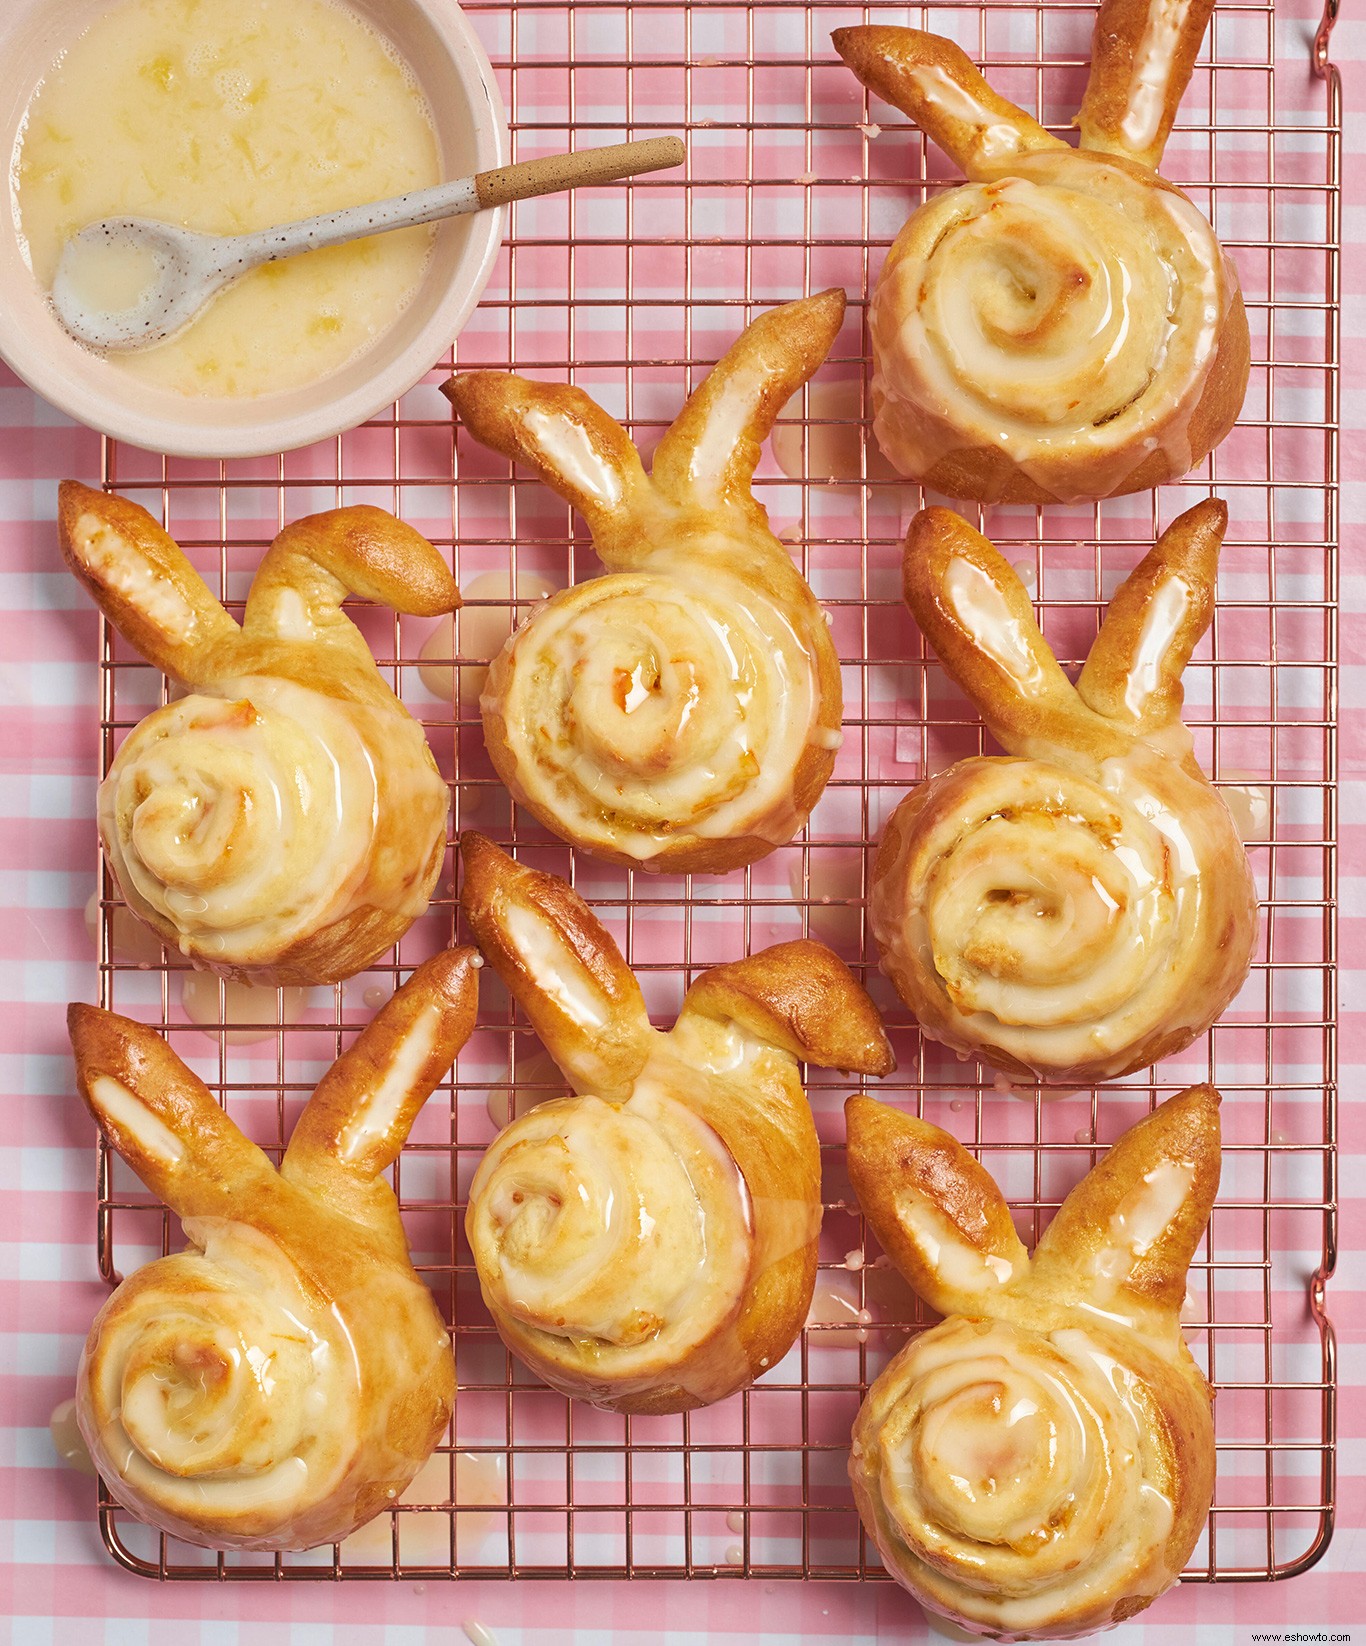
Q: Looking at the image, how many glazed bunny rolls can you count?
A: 7